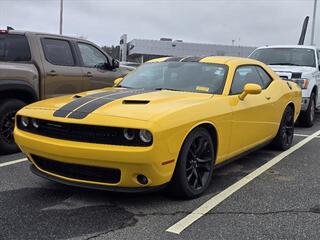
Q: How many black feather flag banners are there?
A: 1